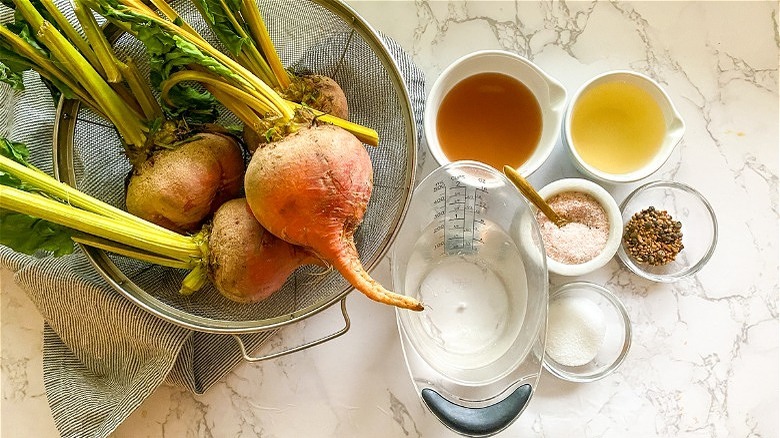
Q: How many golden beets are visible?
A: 4